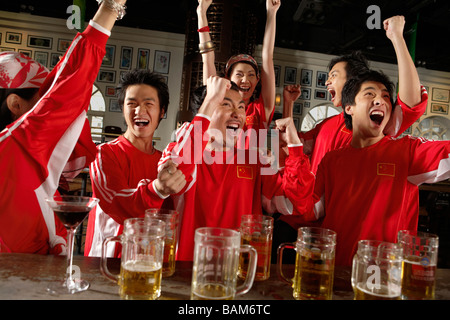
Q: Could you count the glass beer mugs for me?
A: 7